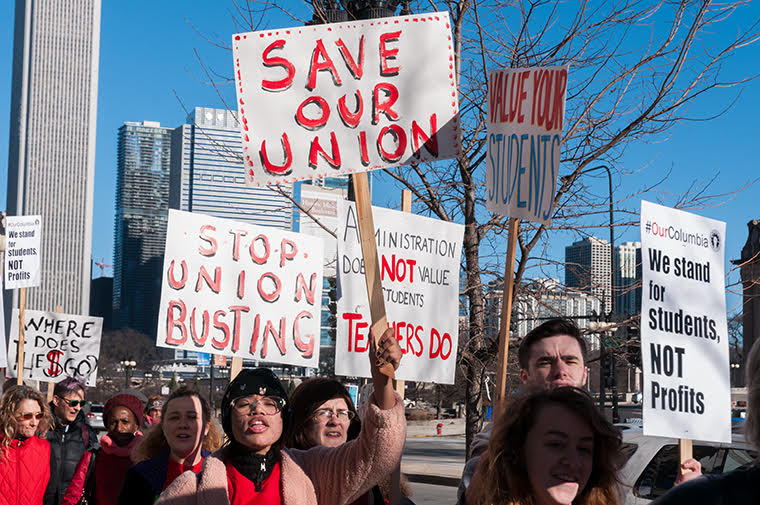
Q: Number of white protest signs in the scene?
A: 7